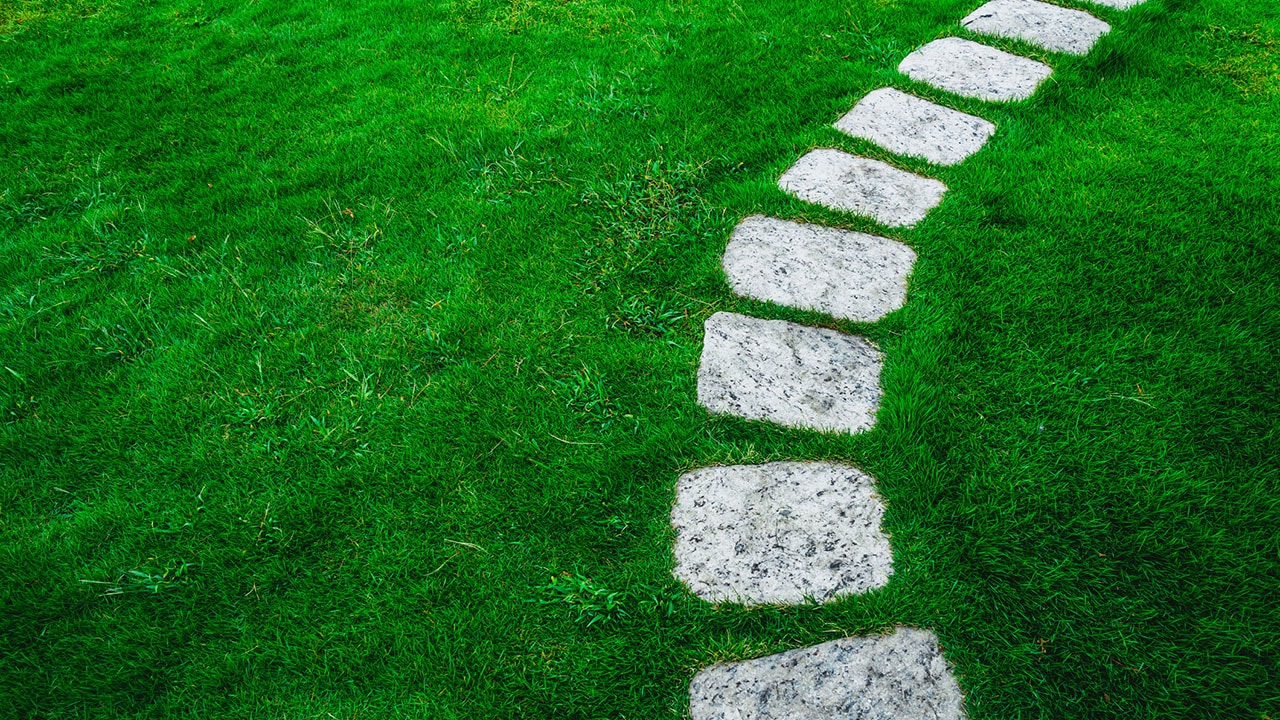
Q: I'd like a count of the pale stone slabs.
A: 9